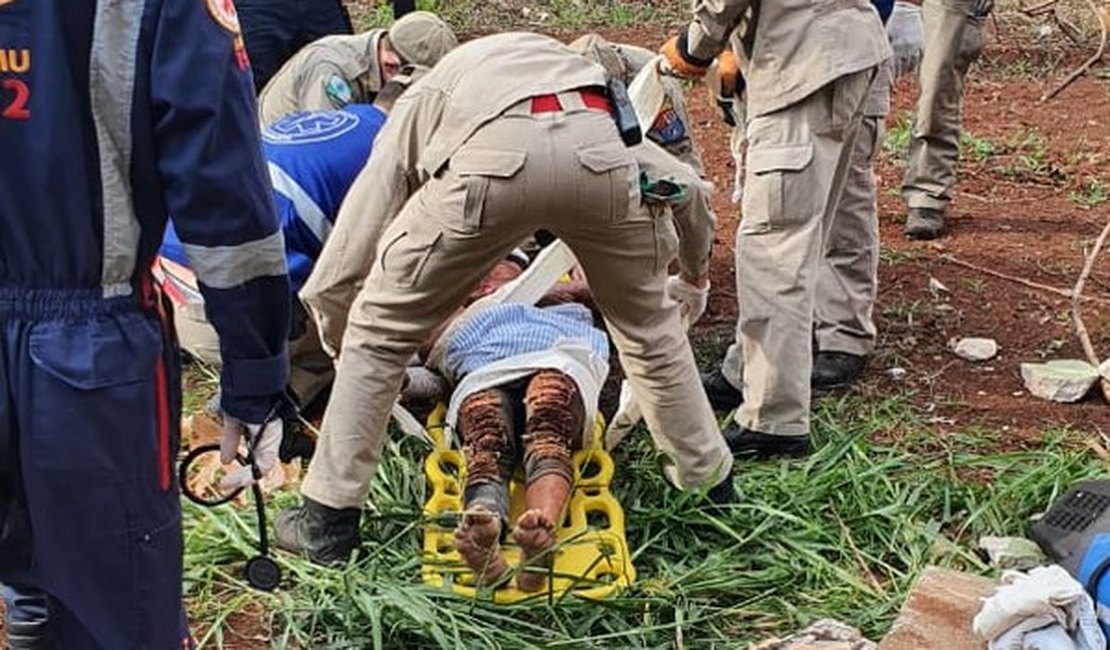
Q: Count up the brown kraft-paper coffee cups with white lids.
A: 0